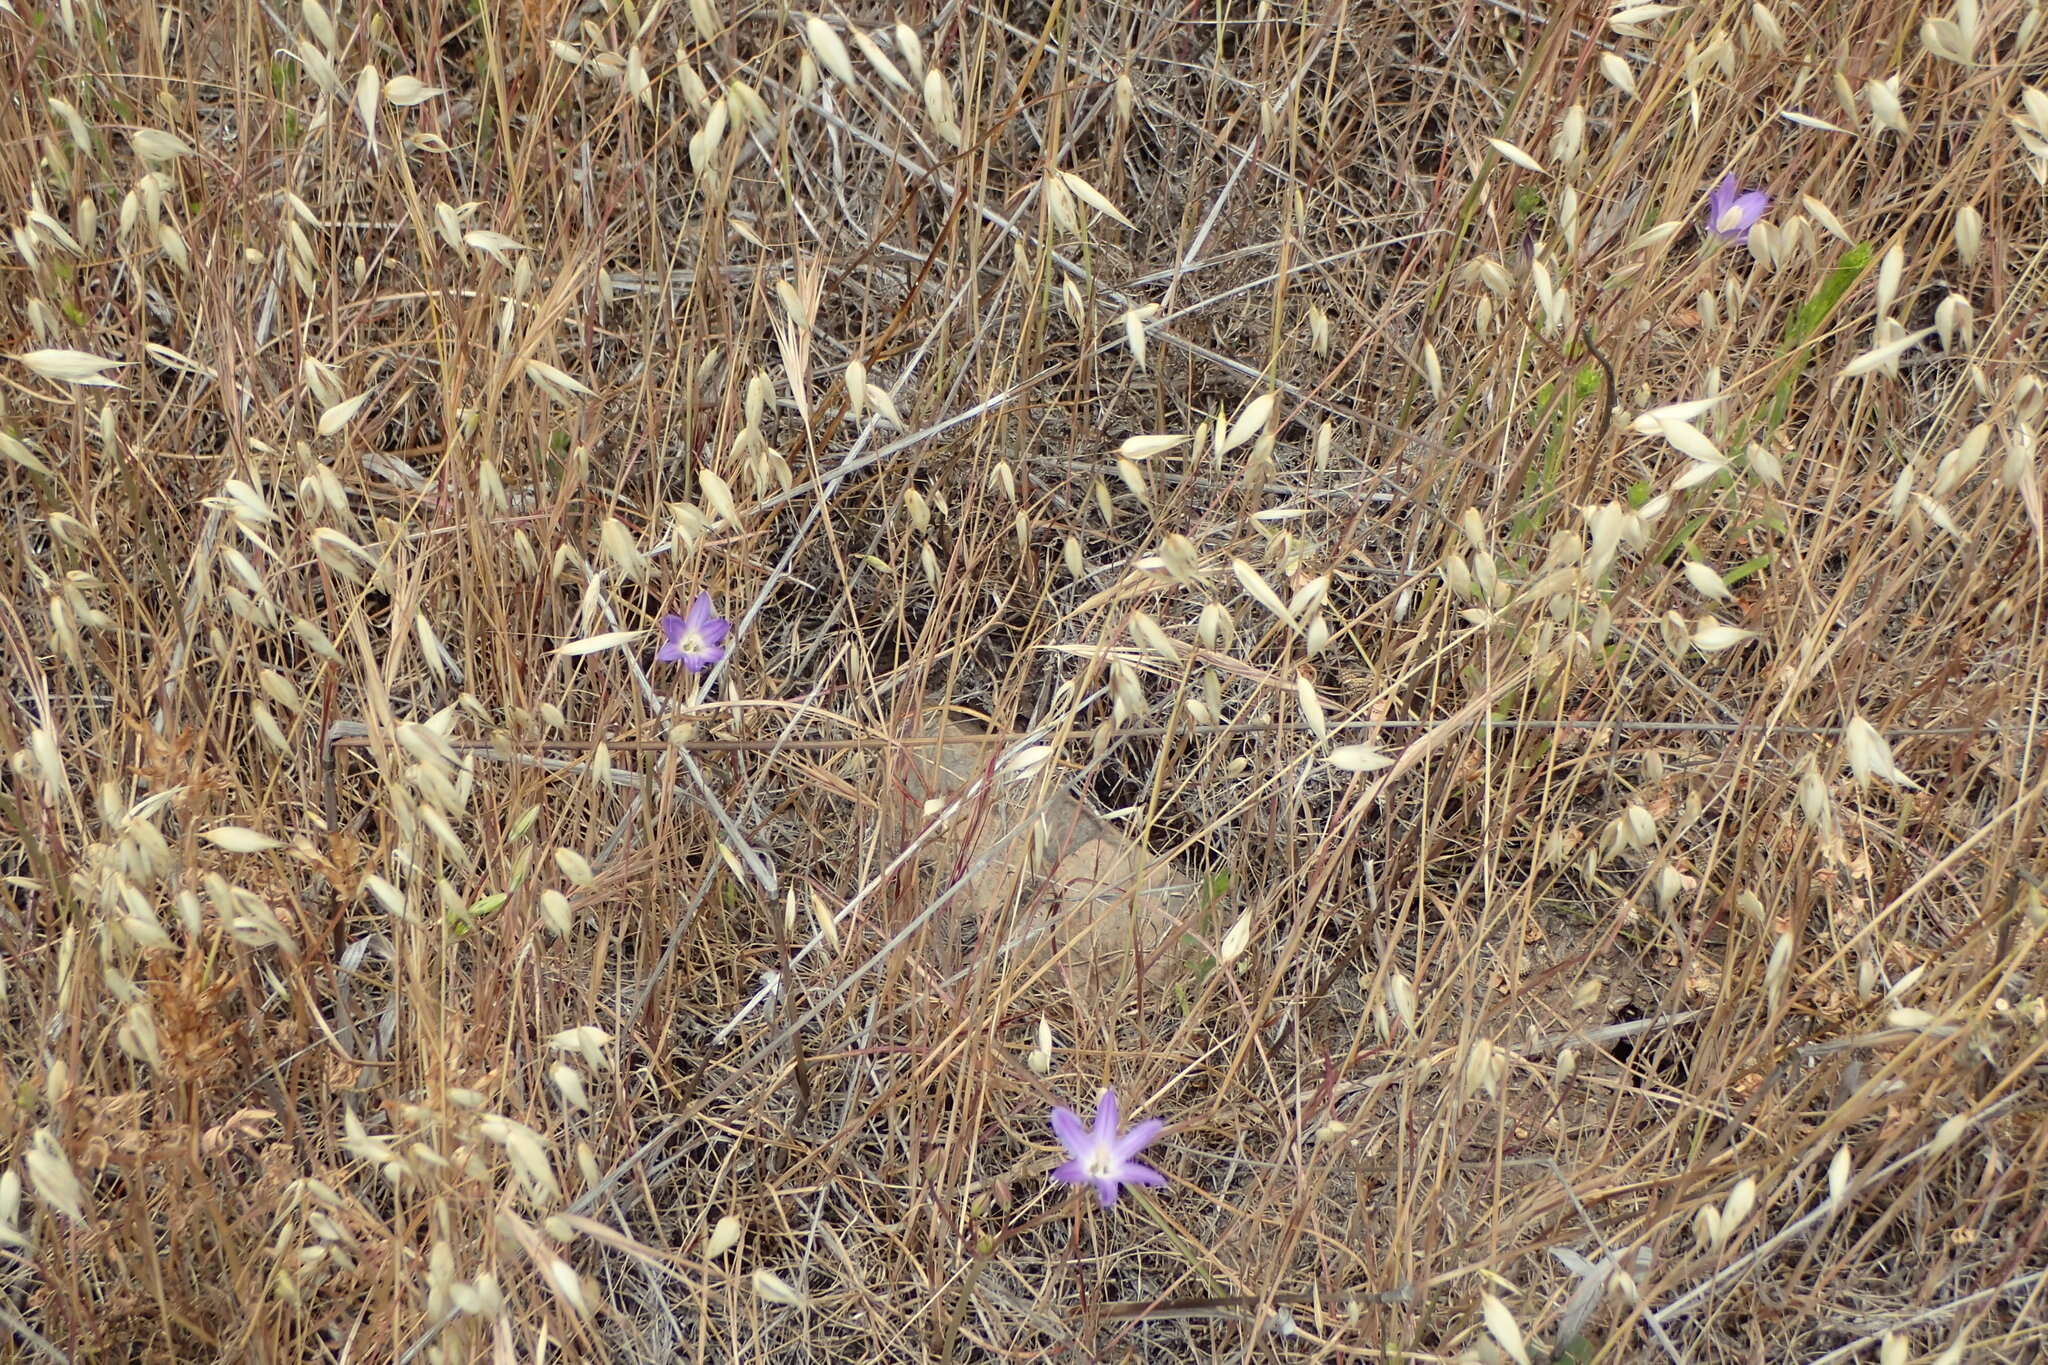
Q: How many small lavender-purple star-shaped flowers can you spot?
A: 3